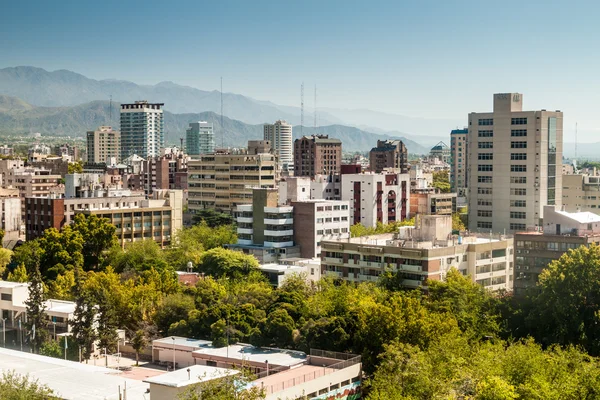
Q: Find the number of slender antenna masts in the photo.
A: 5